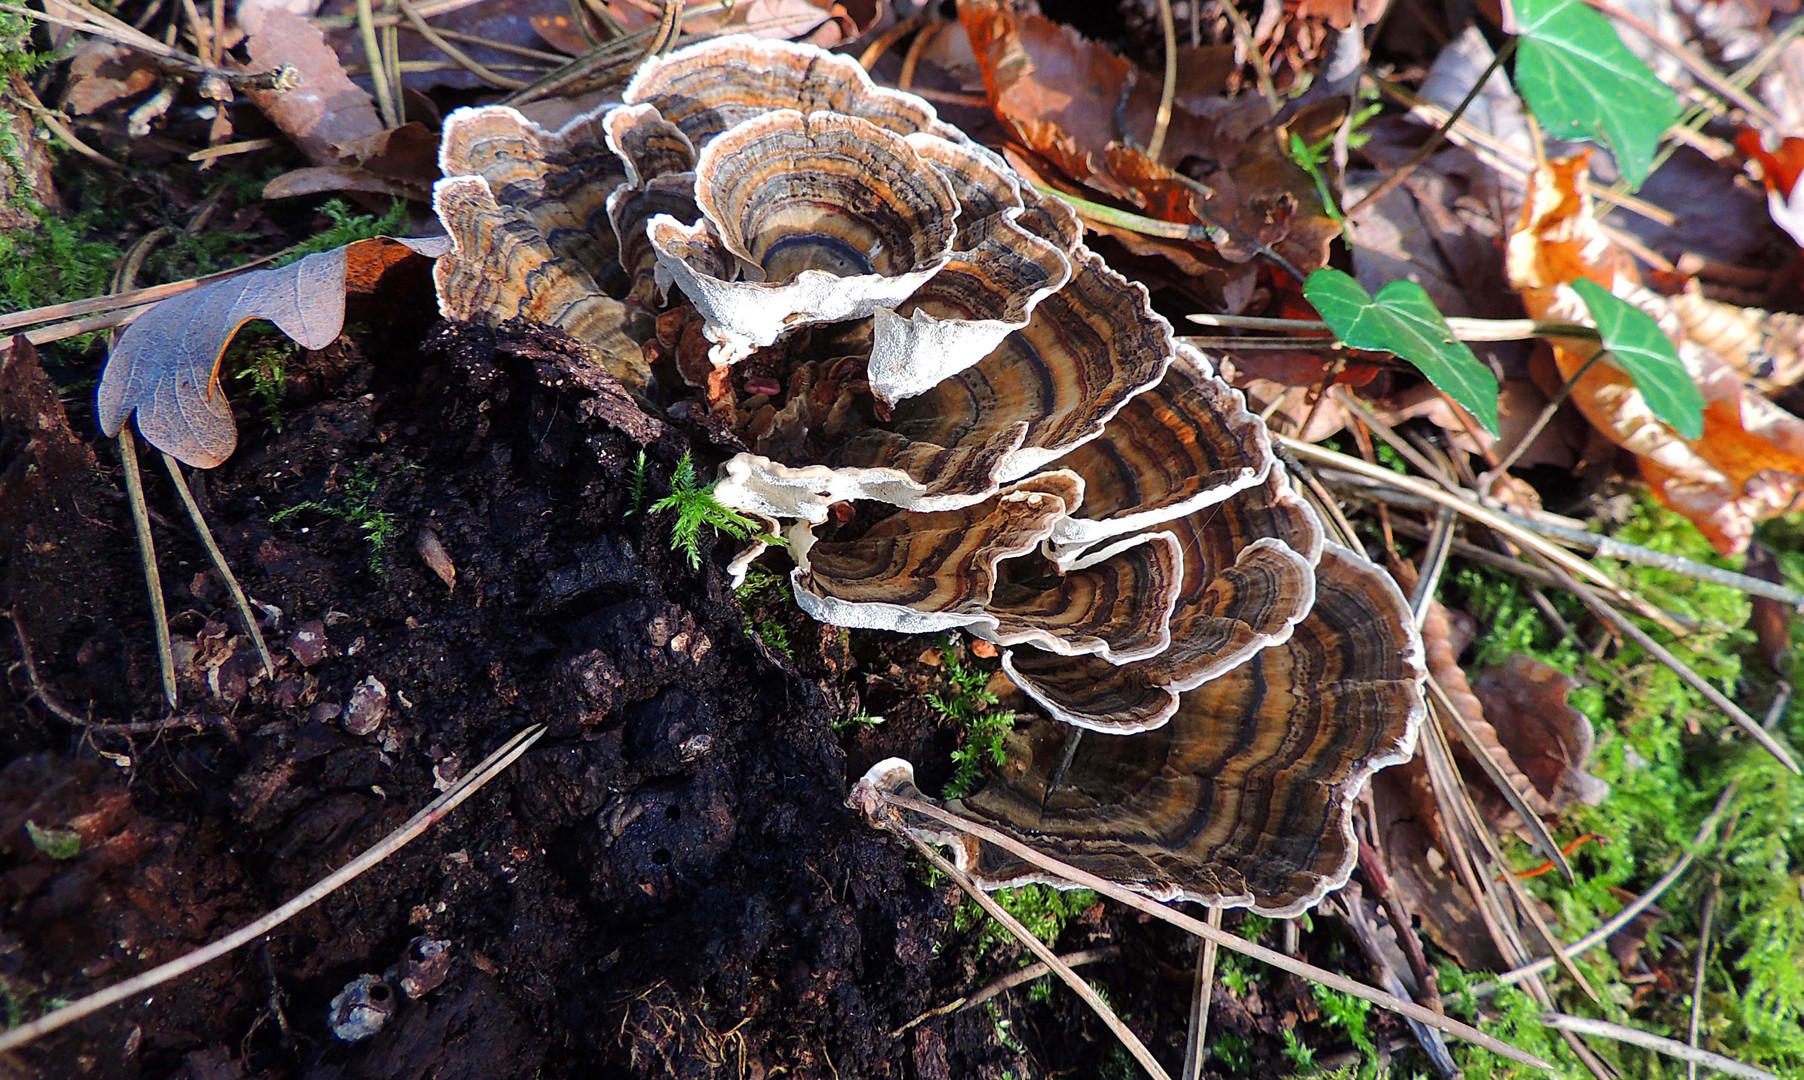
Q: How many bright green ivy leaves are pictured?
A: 3